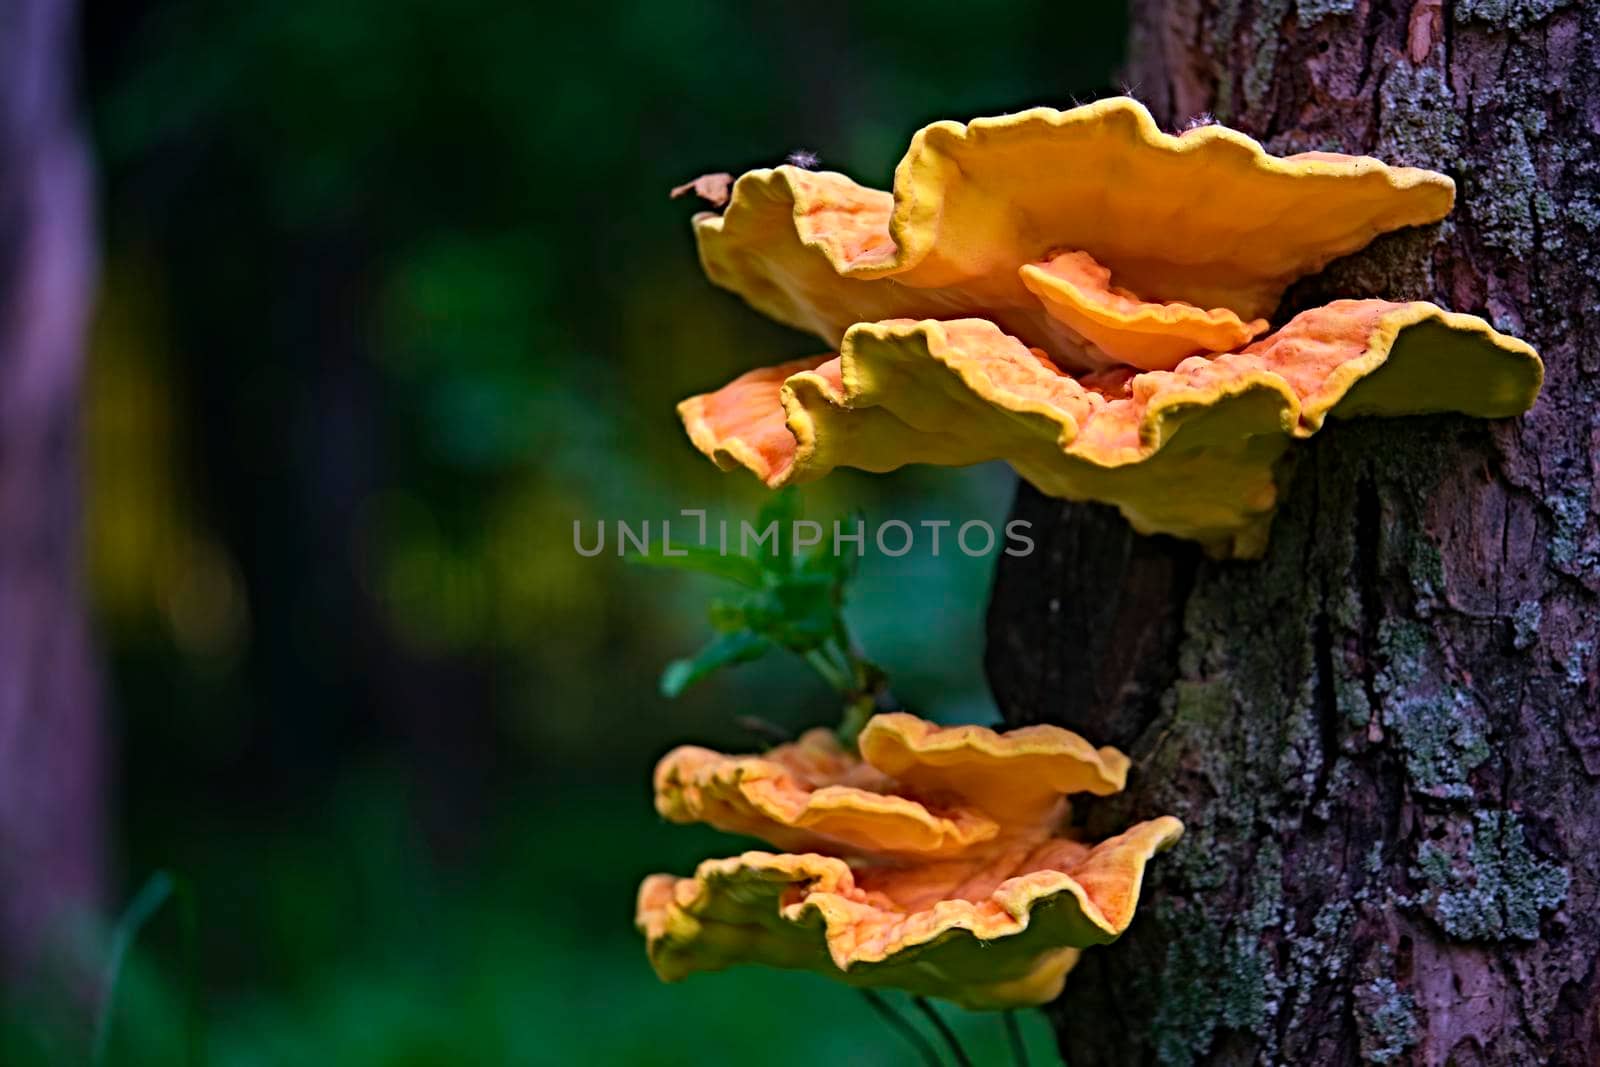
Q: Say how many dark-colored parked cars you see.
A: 0